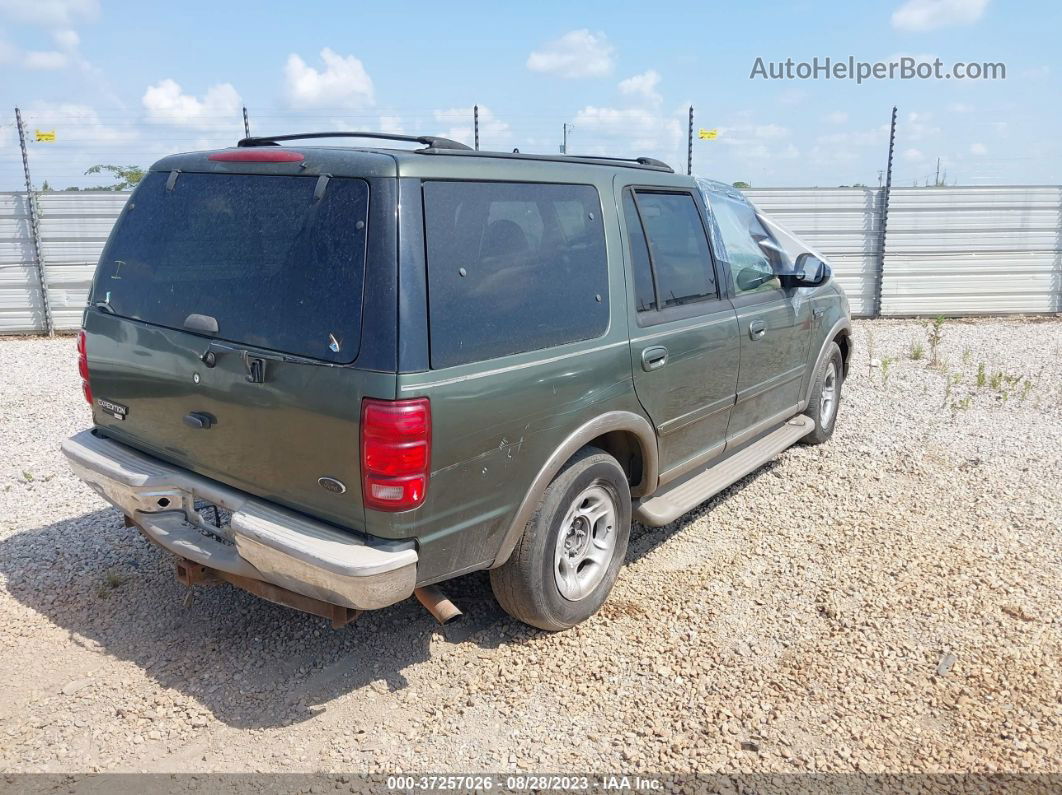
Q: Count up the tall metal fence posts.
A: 5